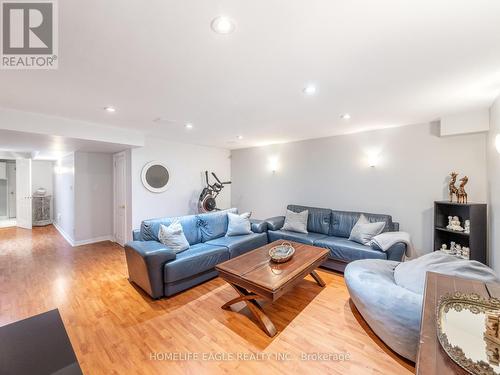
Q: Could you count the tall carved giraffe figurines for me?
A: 2